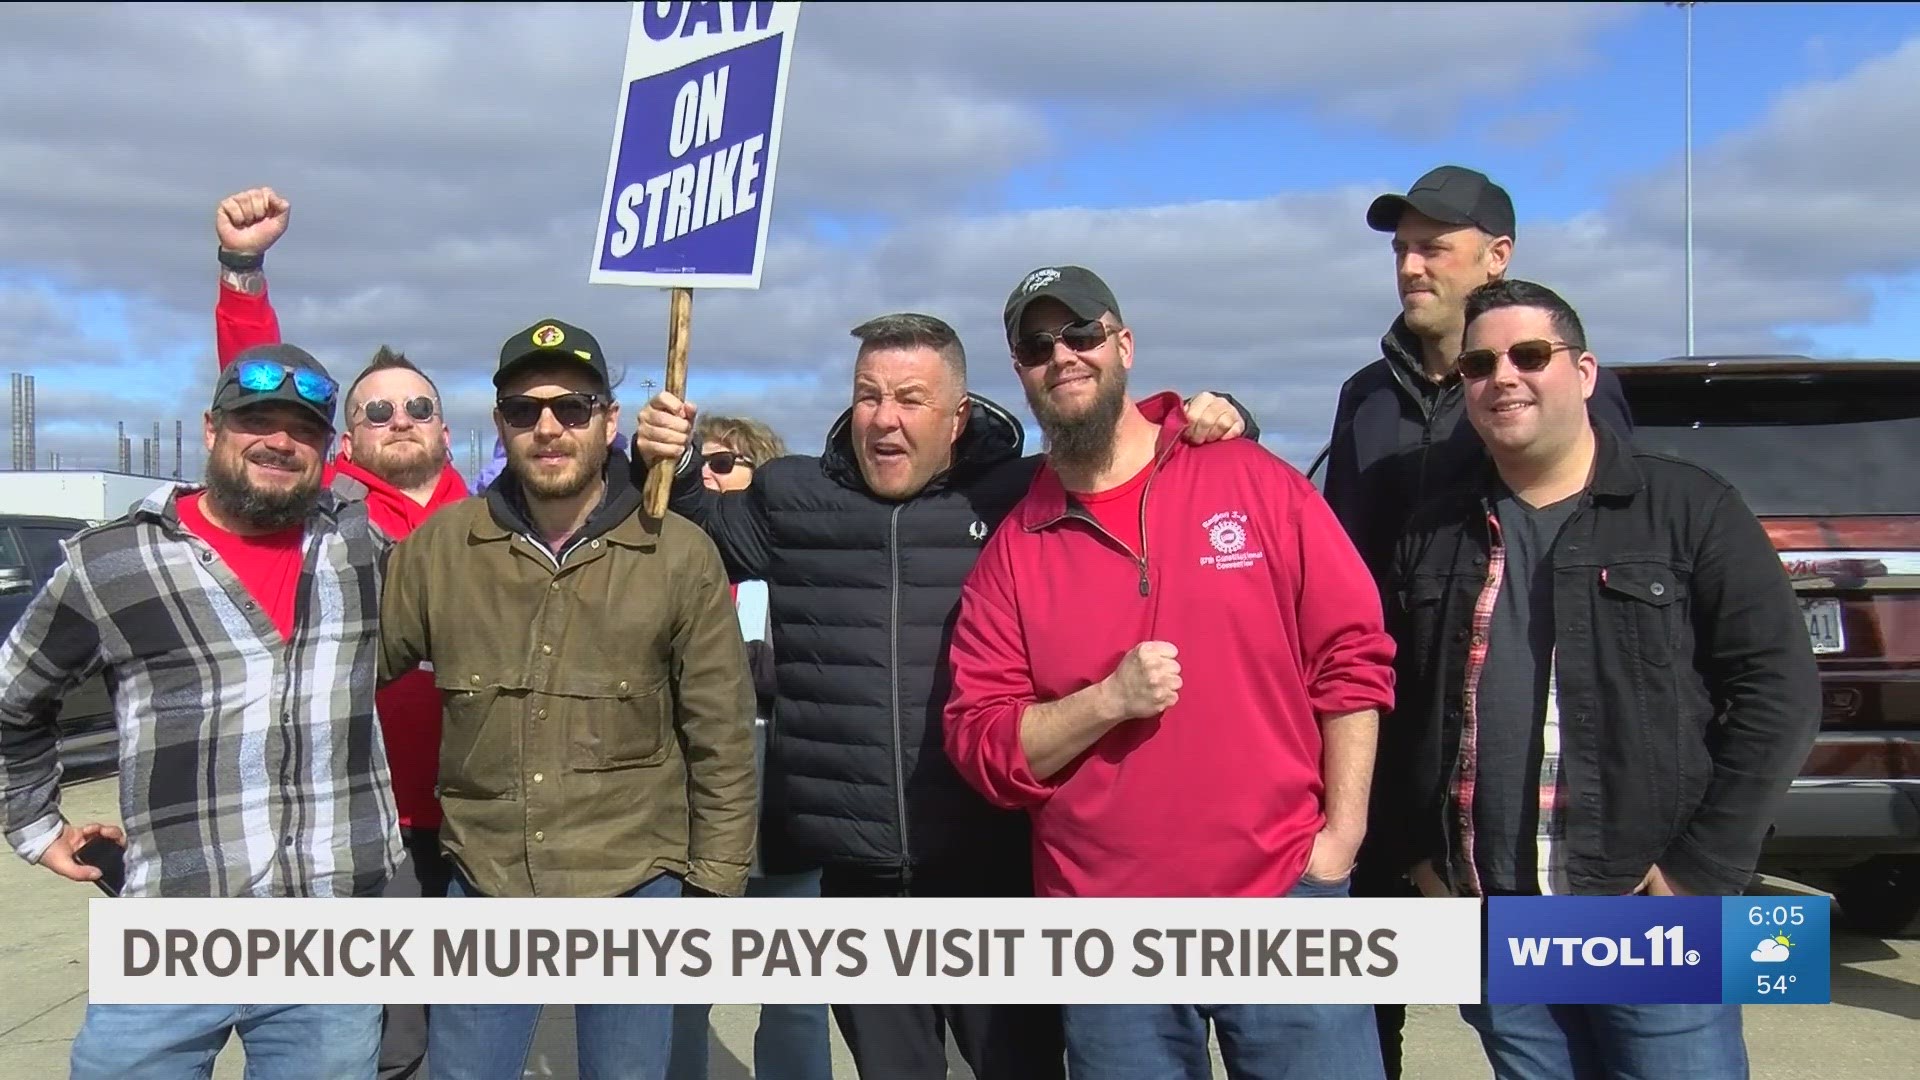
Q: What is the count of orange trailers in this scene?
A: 0